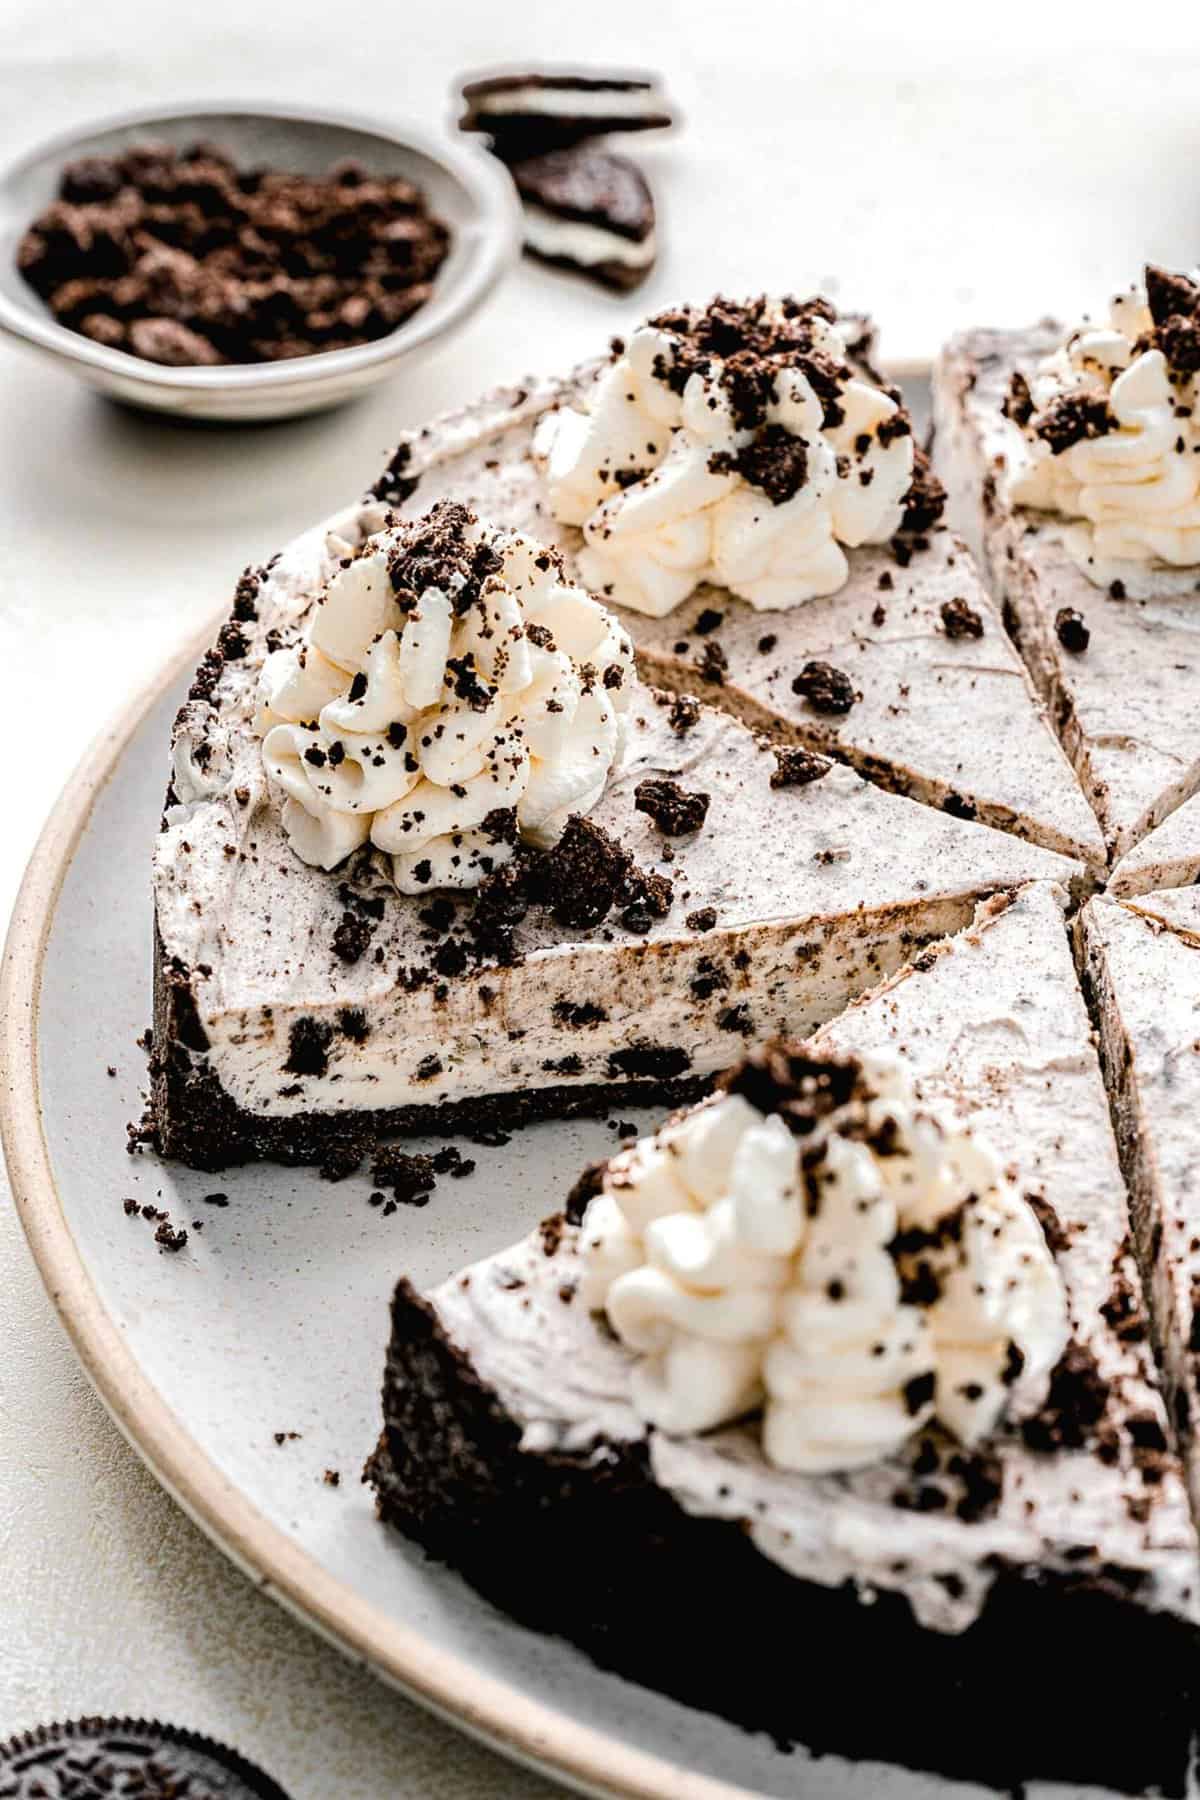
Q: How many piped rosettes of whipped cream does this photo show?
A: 4